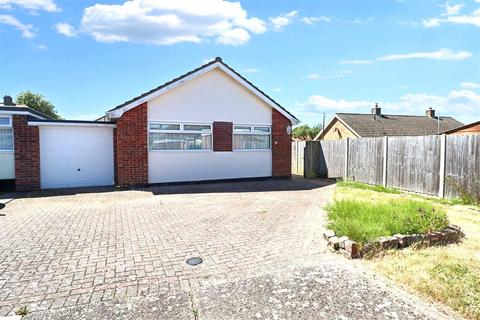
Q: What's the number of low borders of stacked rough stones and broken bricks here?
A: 1